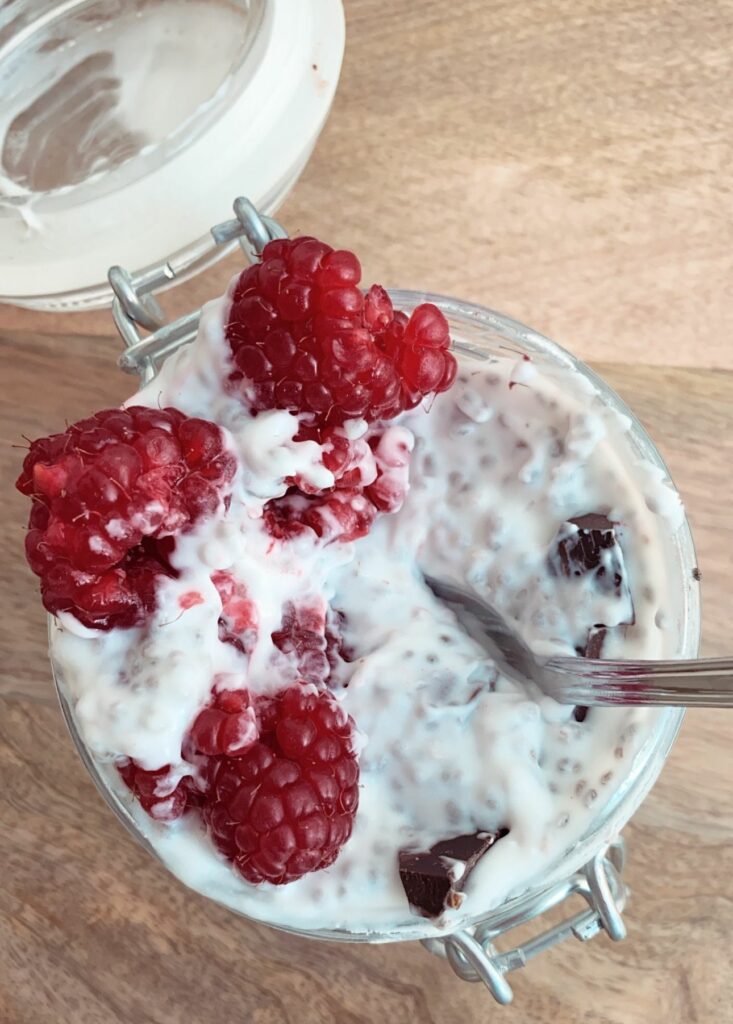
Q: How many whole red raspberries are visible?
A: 3